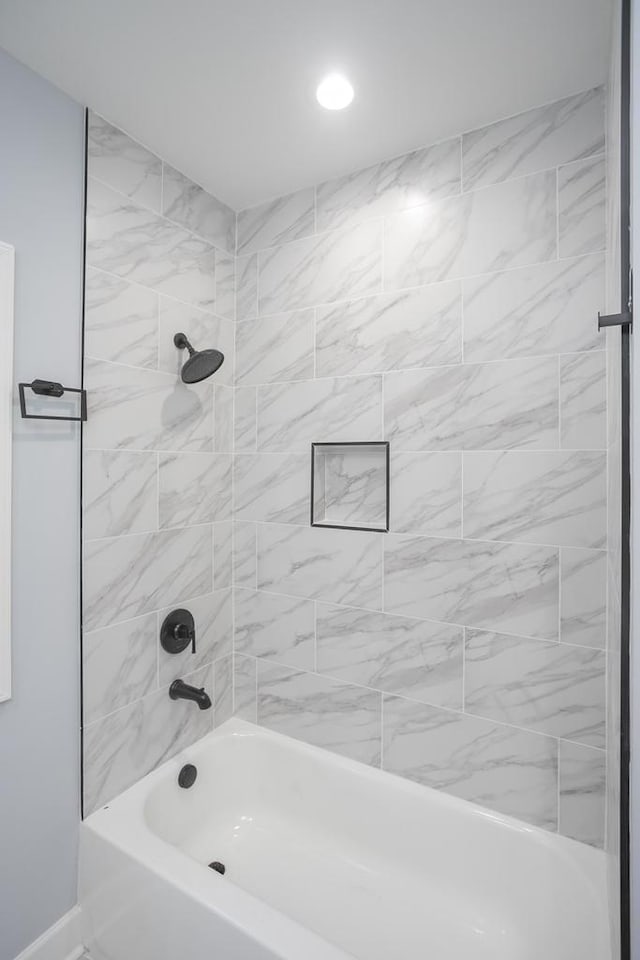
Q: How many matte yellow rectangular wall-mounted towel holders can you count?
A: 0